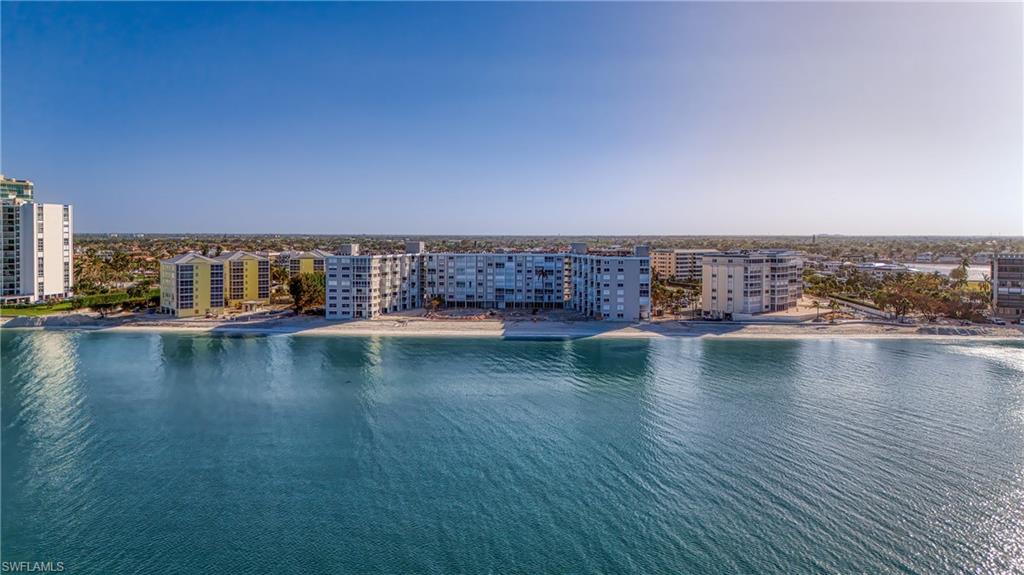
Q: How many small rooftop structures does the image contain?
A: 4